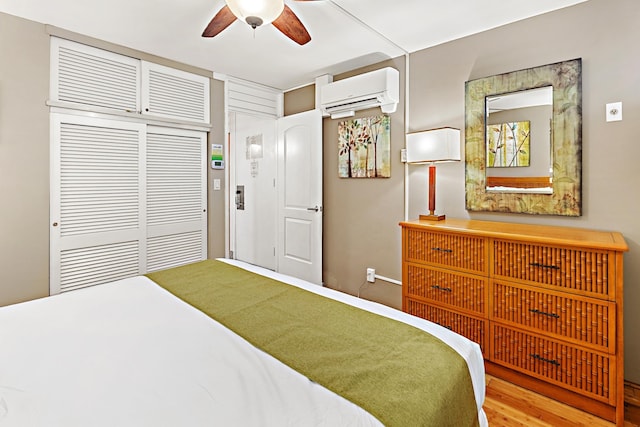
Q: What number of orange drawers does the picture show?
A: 6